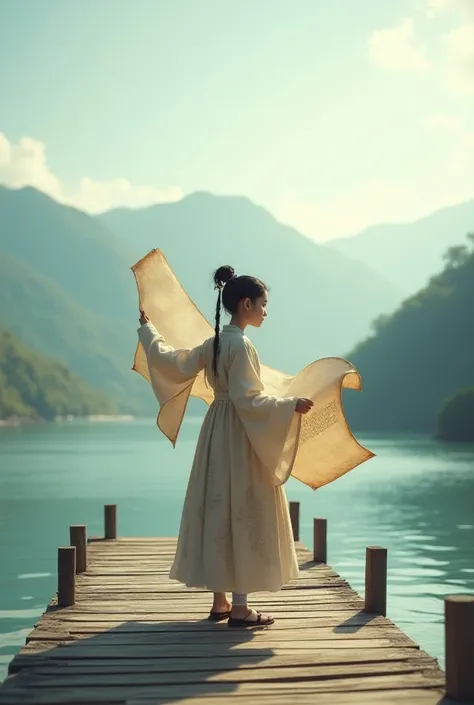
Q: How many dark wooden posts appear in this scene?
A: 7